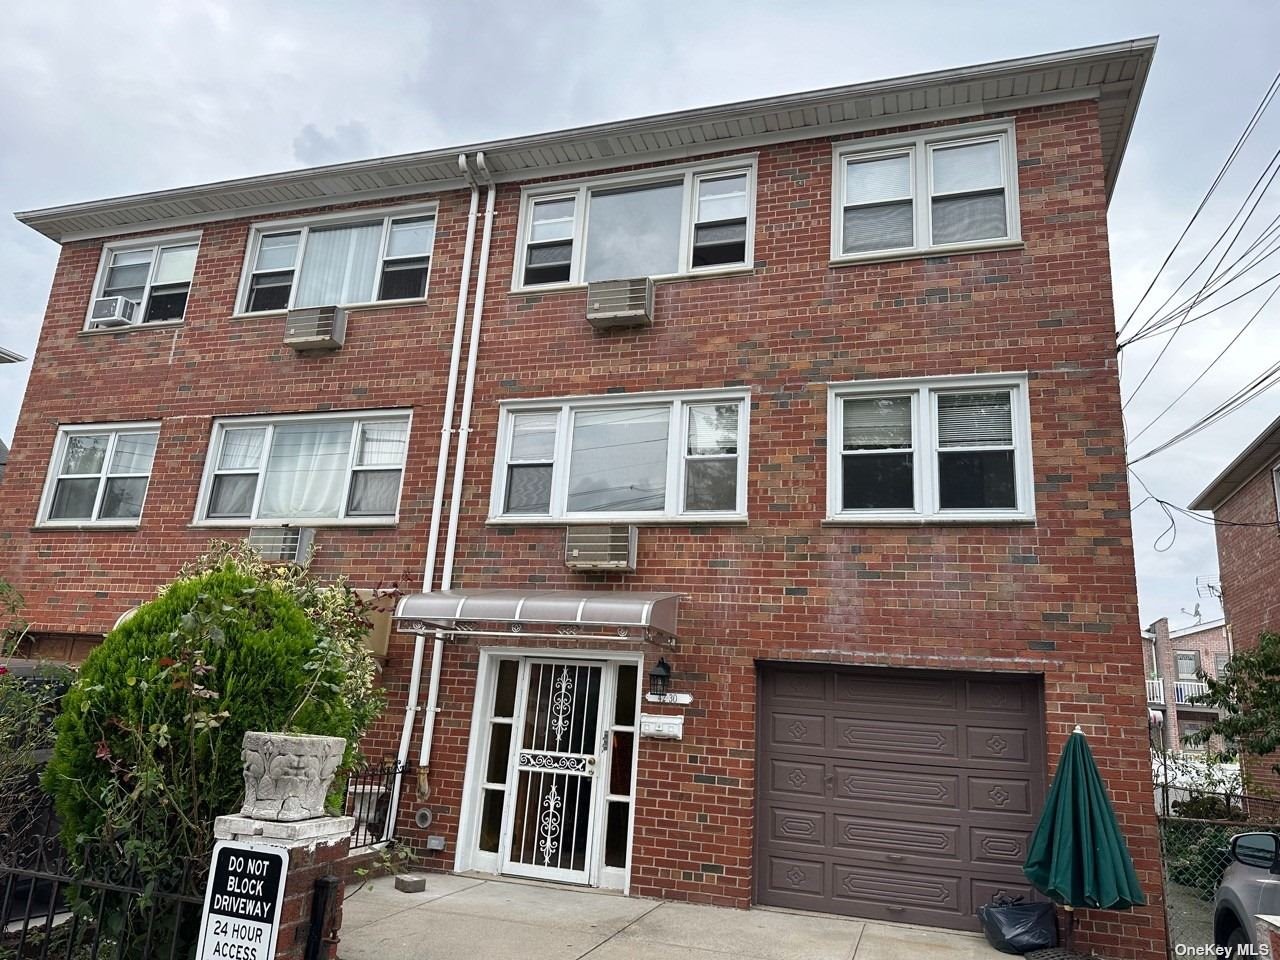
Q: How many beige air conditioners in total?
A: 4